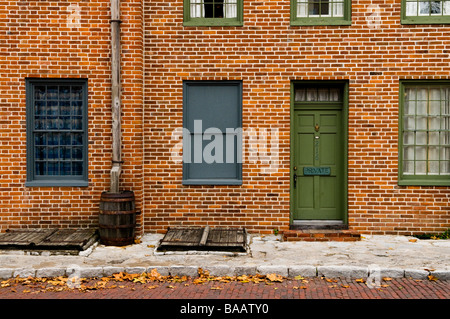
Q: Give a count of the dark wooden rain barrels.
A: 1